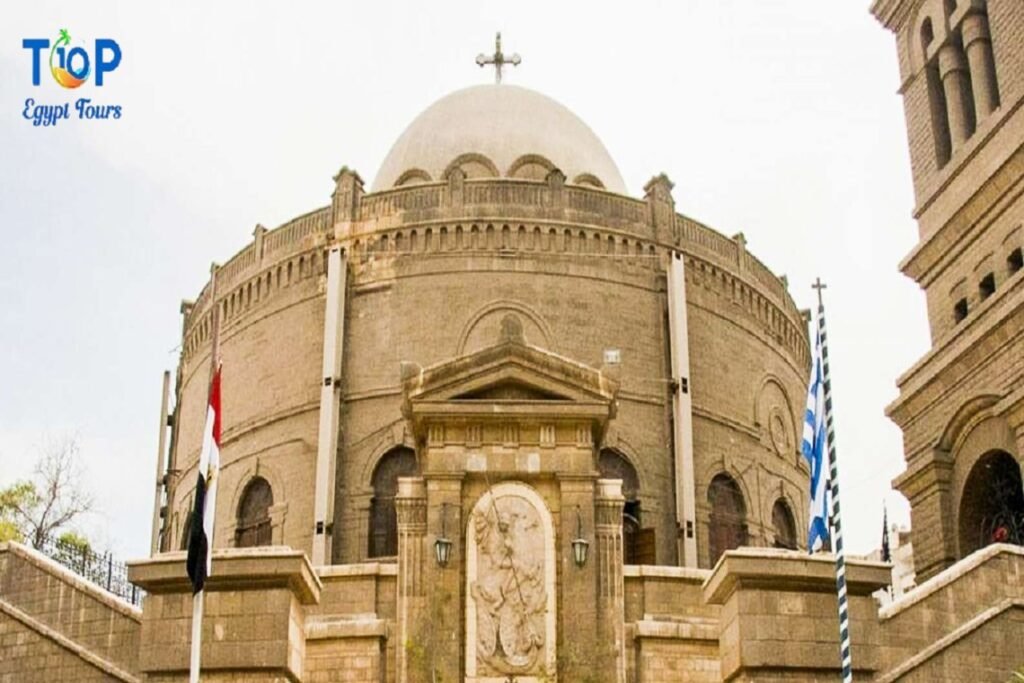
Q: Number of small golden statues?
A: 0